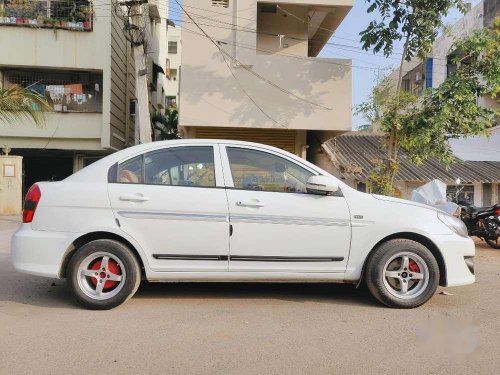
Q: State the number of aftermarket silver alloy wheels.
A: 2